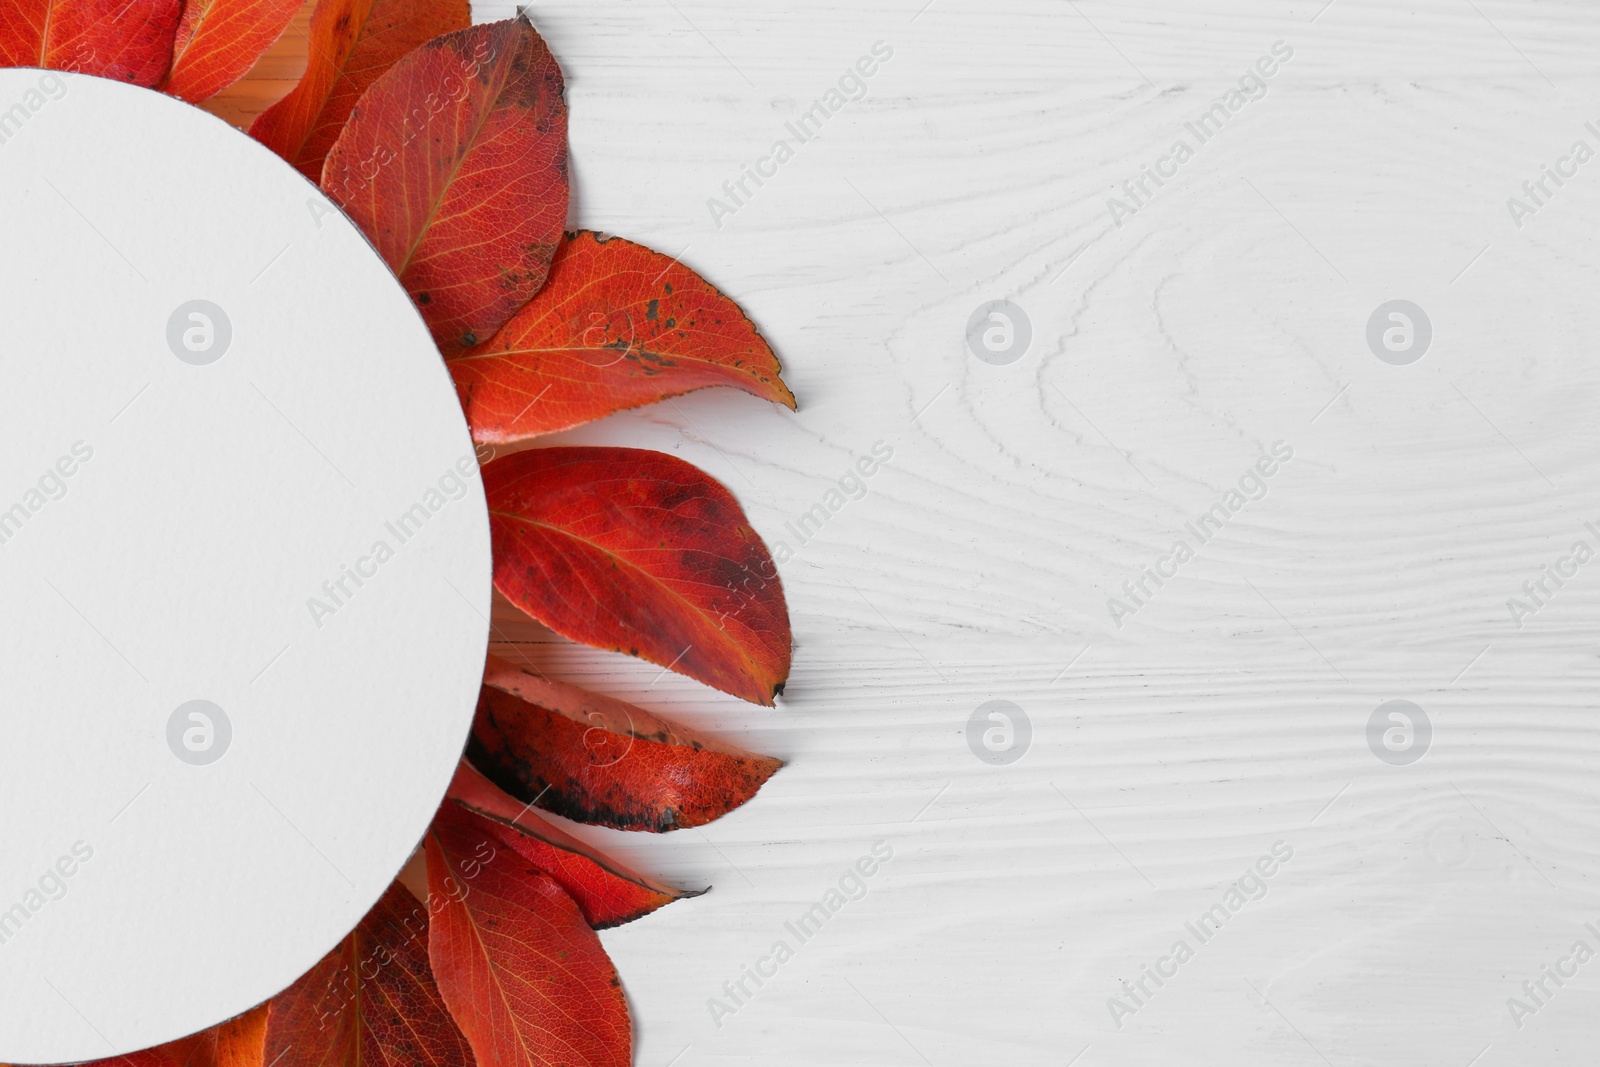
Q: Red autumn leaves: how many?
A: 11